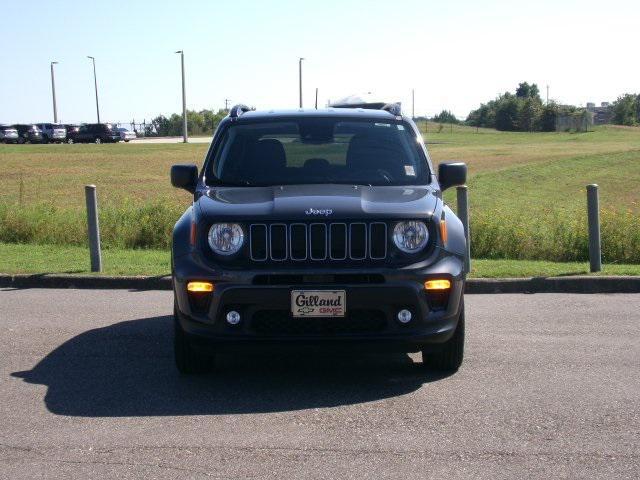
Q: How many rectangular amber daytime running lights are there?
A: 2